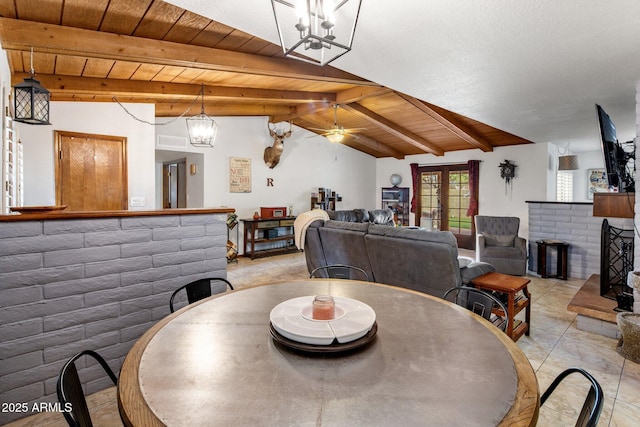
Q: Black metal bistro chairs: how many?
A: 5